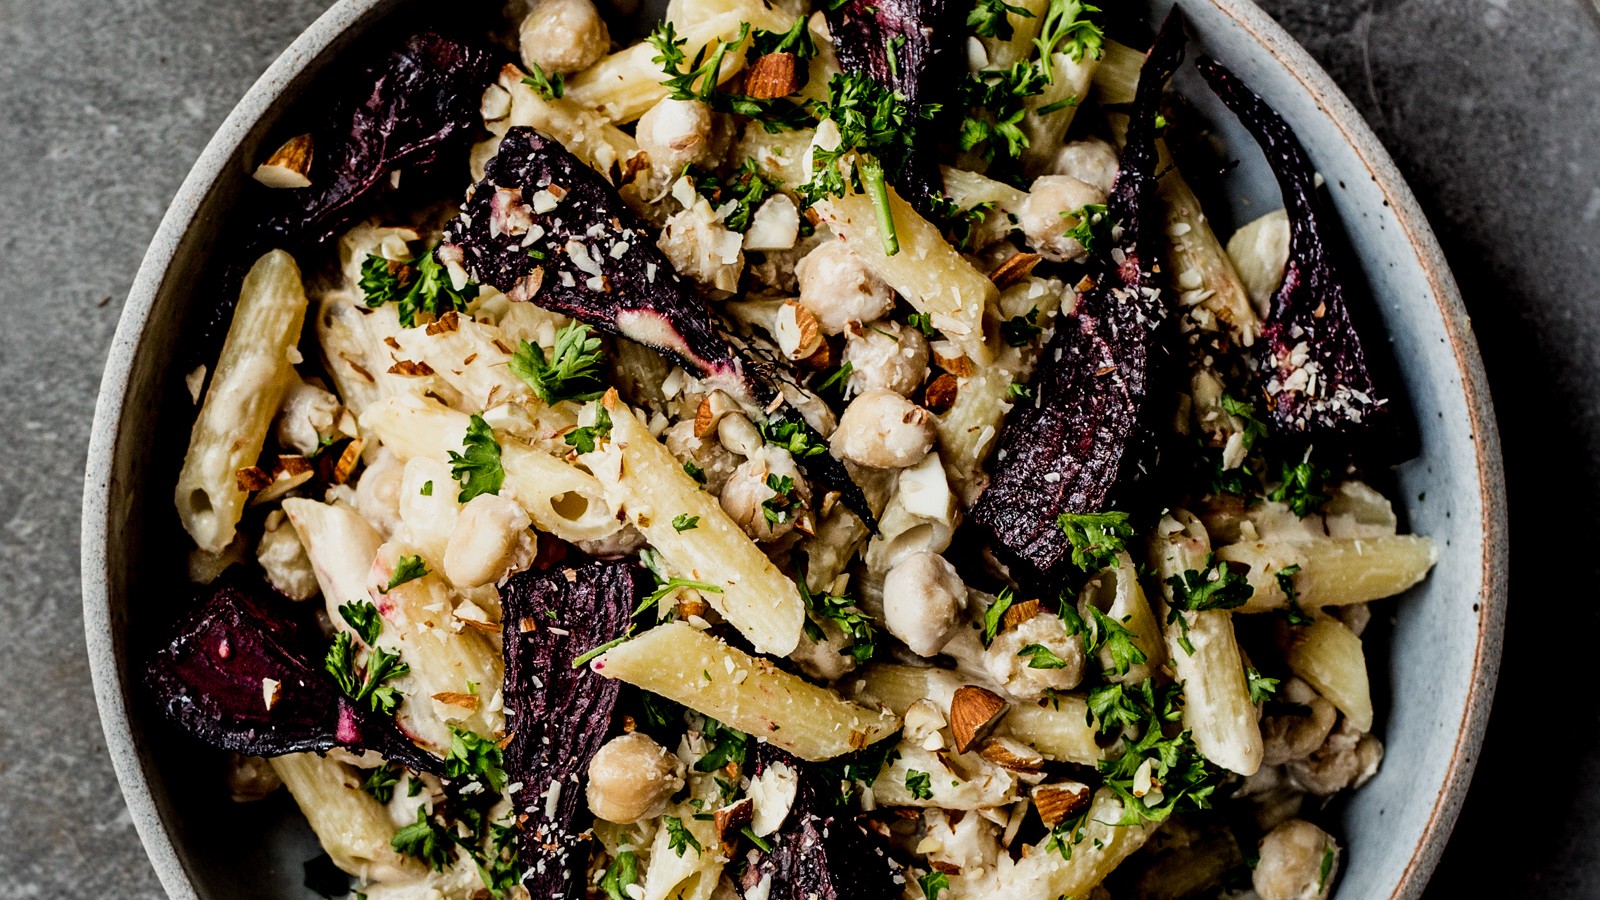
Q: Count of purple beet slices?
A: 8